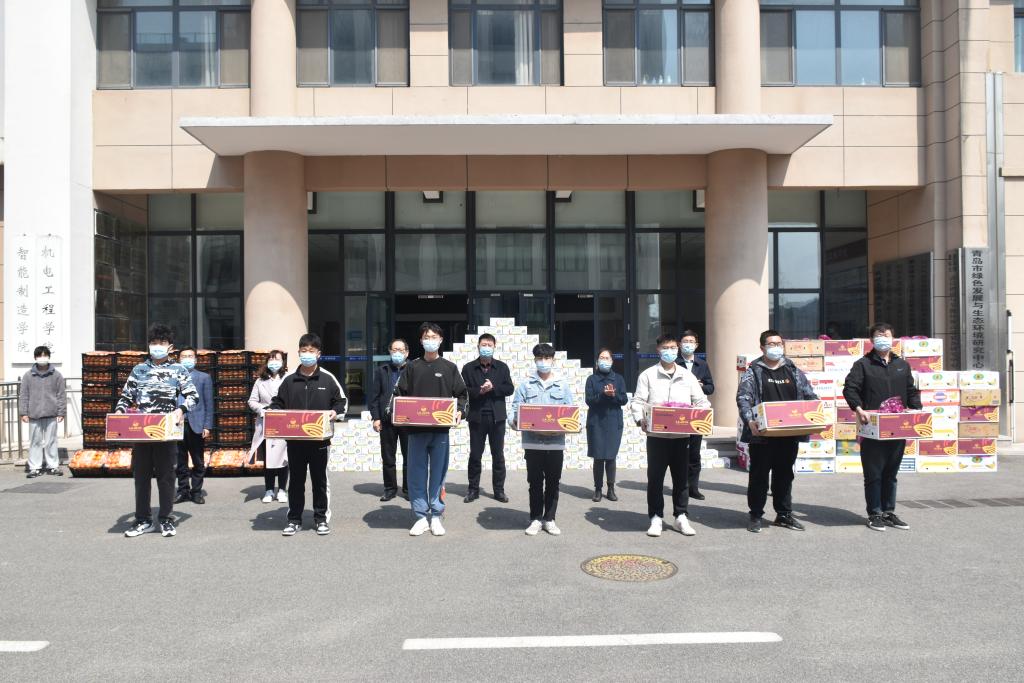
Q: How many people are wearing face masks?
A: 14